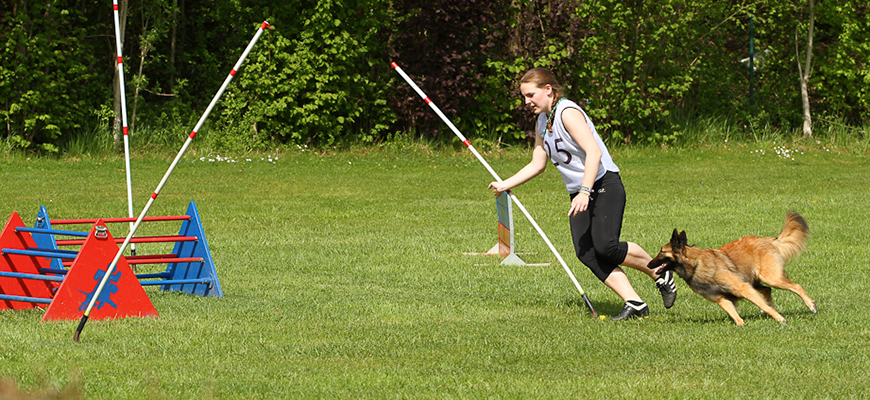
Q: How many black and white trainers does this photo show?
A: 2